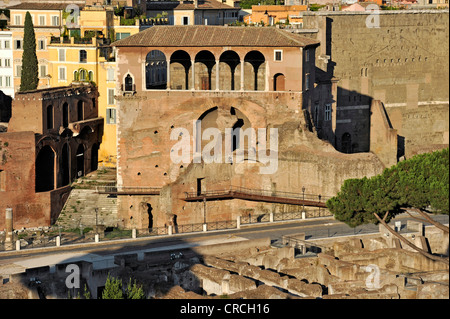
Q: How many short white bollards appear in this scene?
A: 9